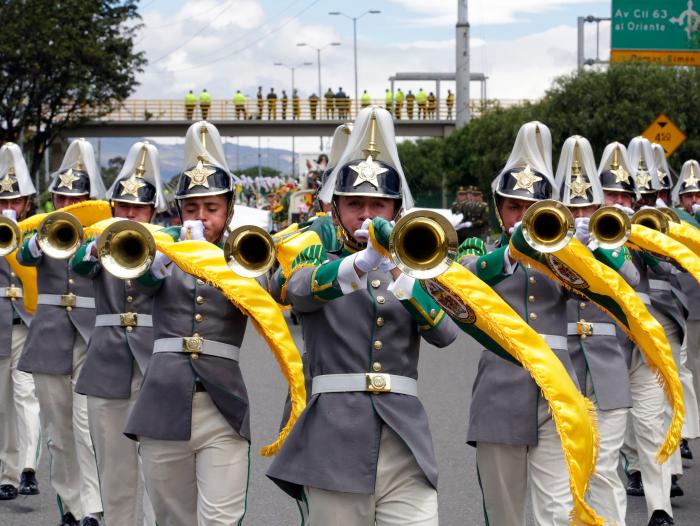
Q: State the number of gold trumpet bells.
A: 9